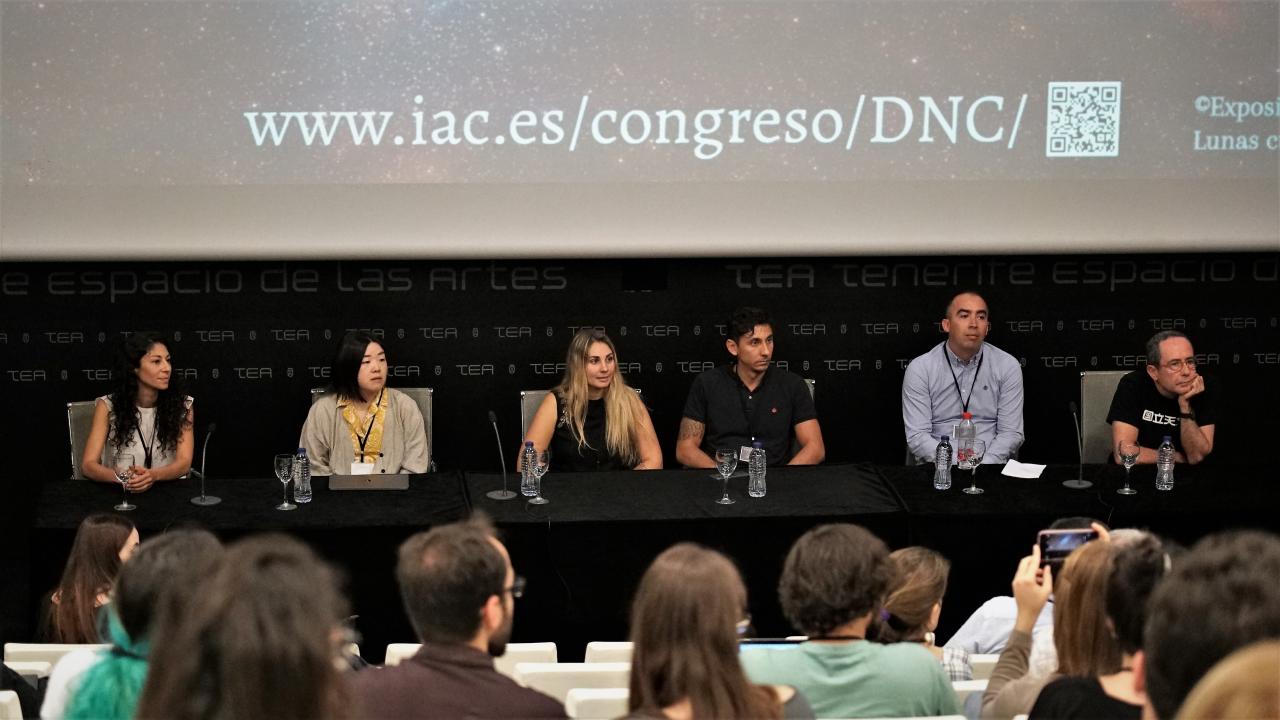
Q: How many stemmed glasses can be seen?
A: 6